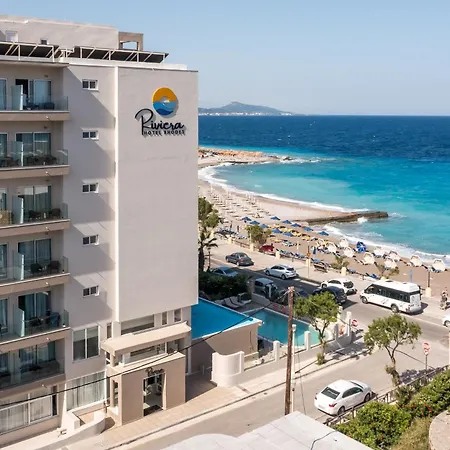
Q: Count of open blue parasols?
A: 11